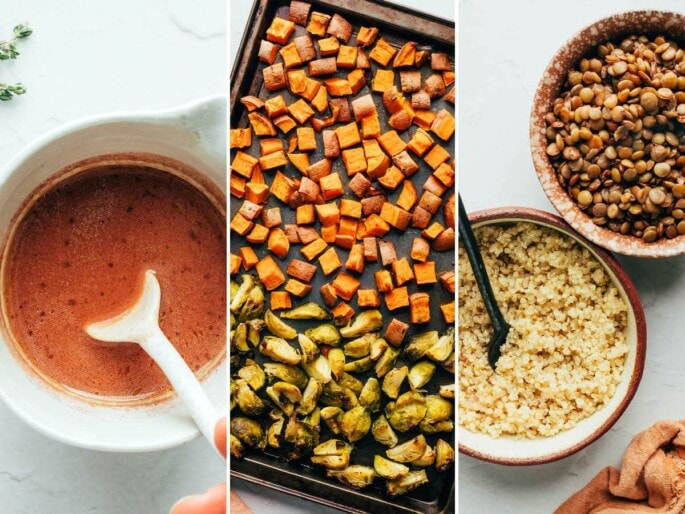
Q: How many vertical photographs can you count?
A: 3